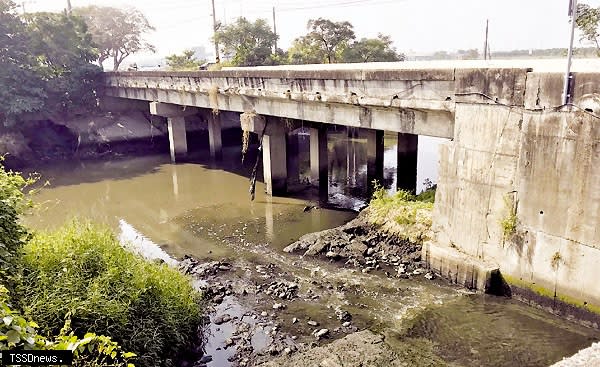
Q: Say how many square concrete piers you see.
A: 6